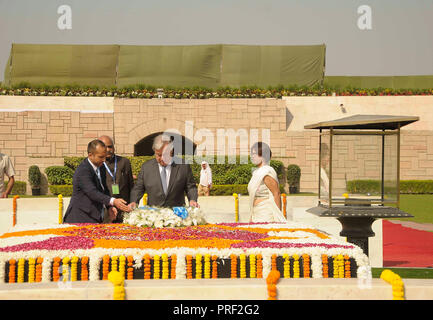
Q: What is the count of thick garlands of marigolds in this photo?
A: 3